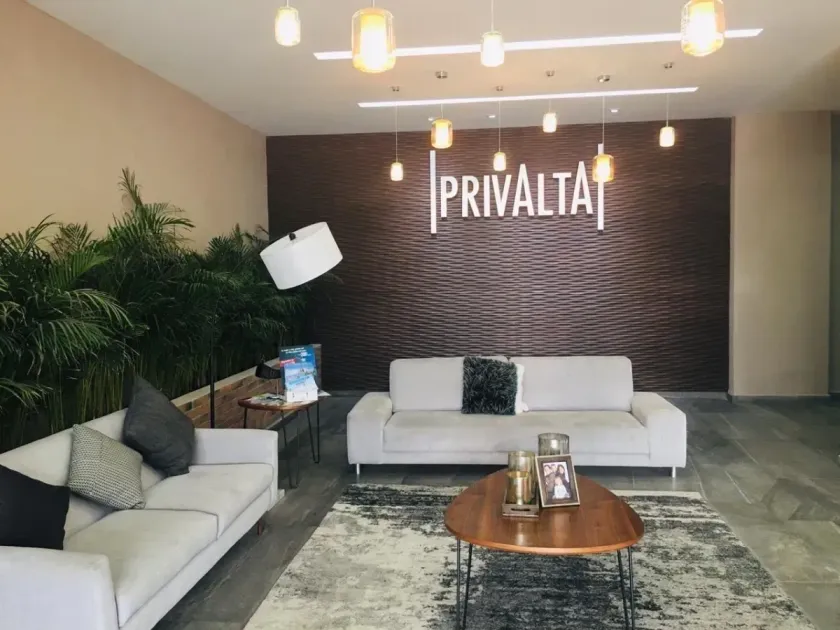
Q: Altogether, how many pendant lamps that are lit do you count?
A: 10